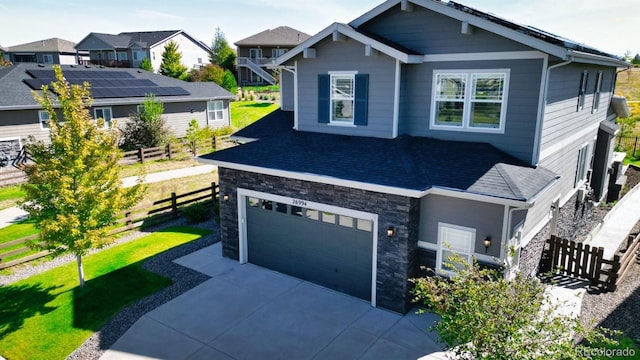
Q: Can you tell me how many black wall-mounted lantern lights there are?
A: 3